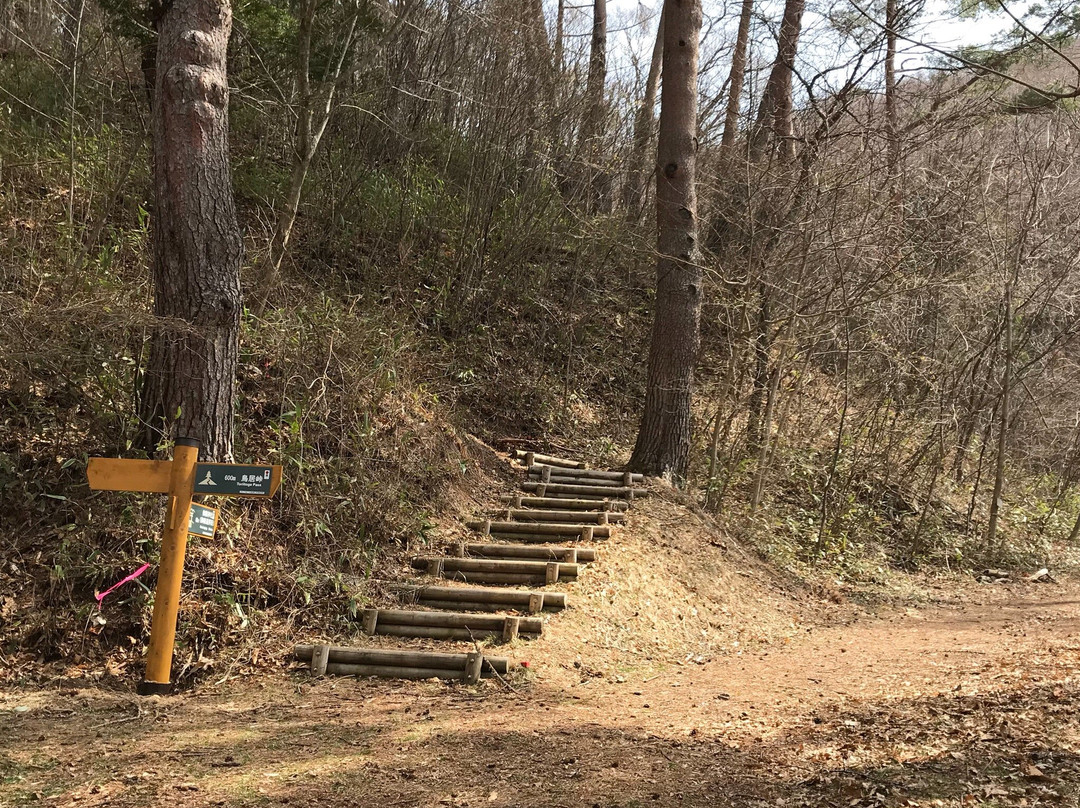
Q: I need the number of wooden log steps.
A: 11